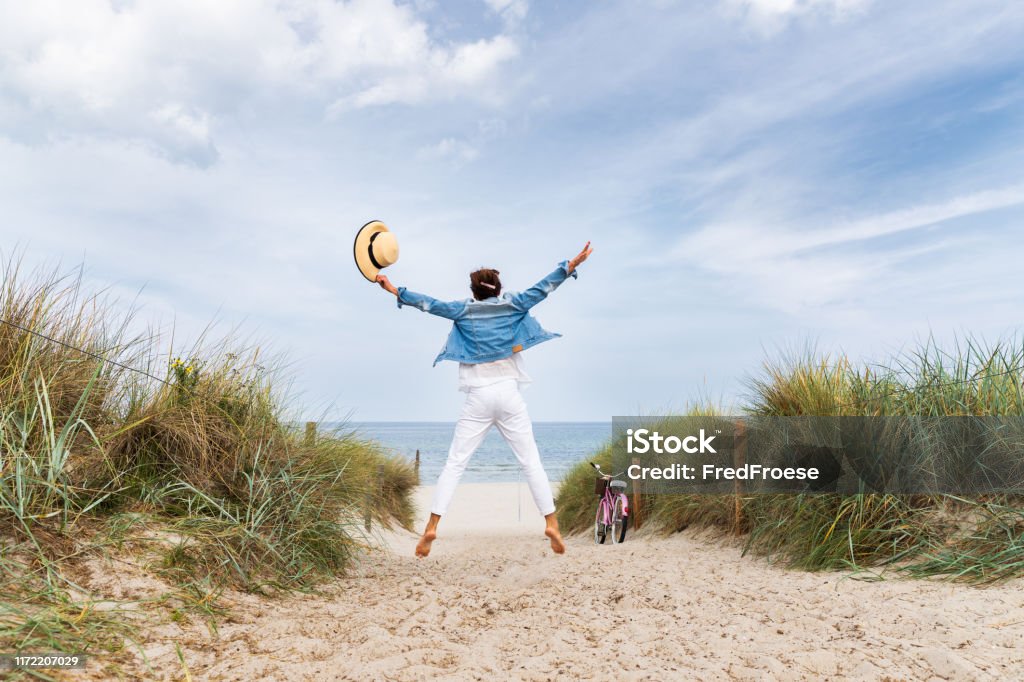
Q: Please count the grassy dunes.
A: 2